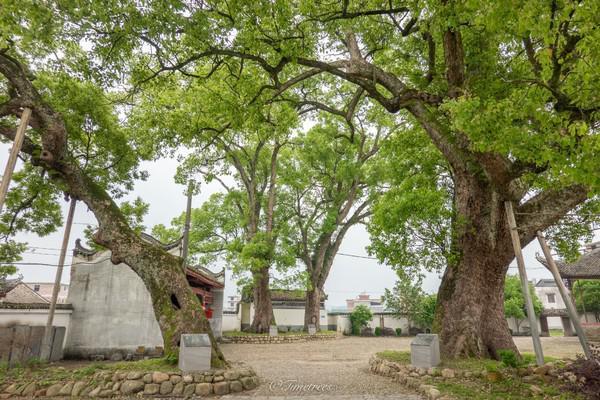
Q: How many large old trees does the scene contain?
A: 4